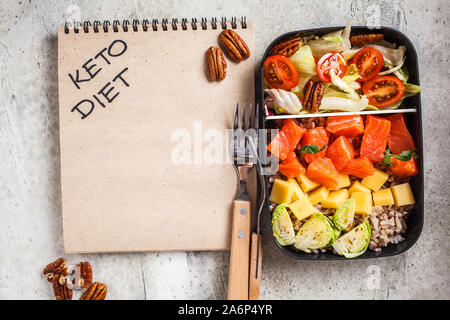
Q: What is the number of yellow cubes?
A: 12